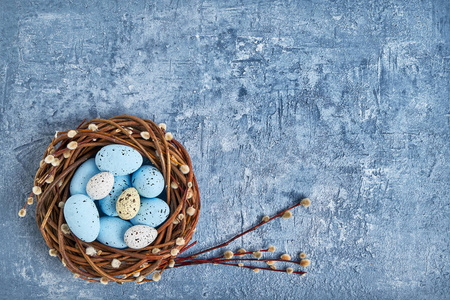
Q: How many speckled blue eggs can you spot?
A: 7